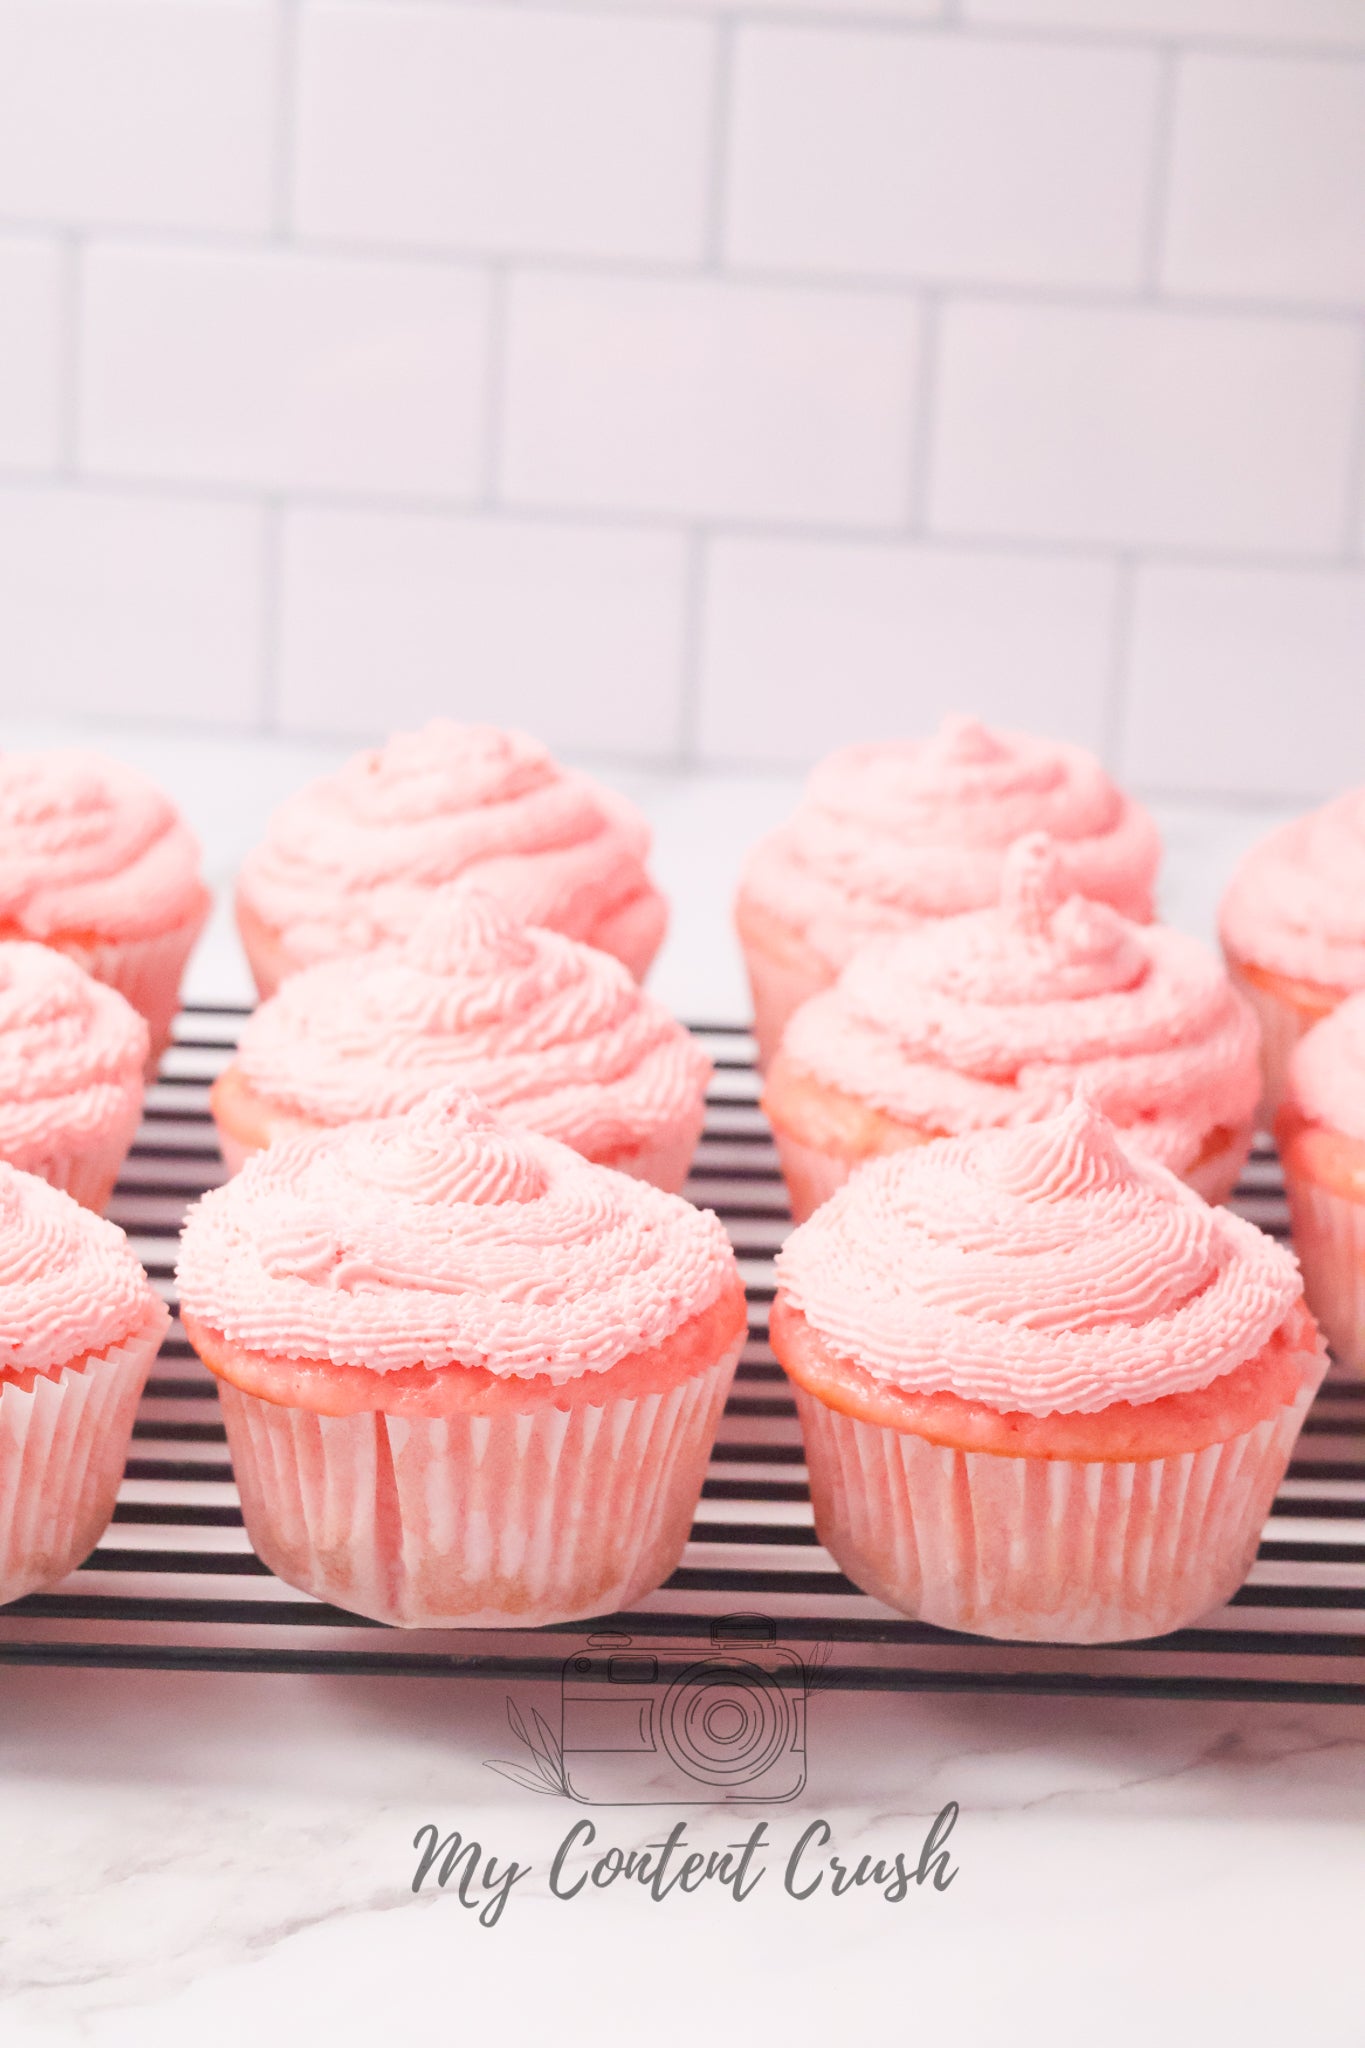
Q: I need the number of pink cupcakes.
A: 11